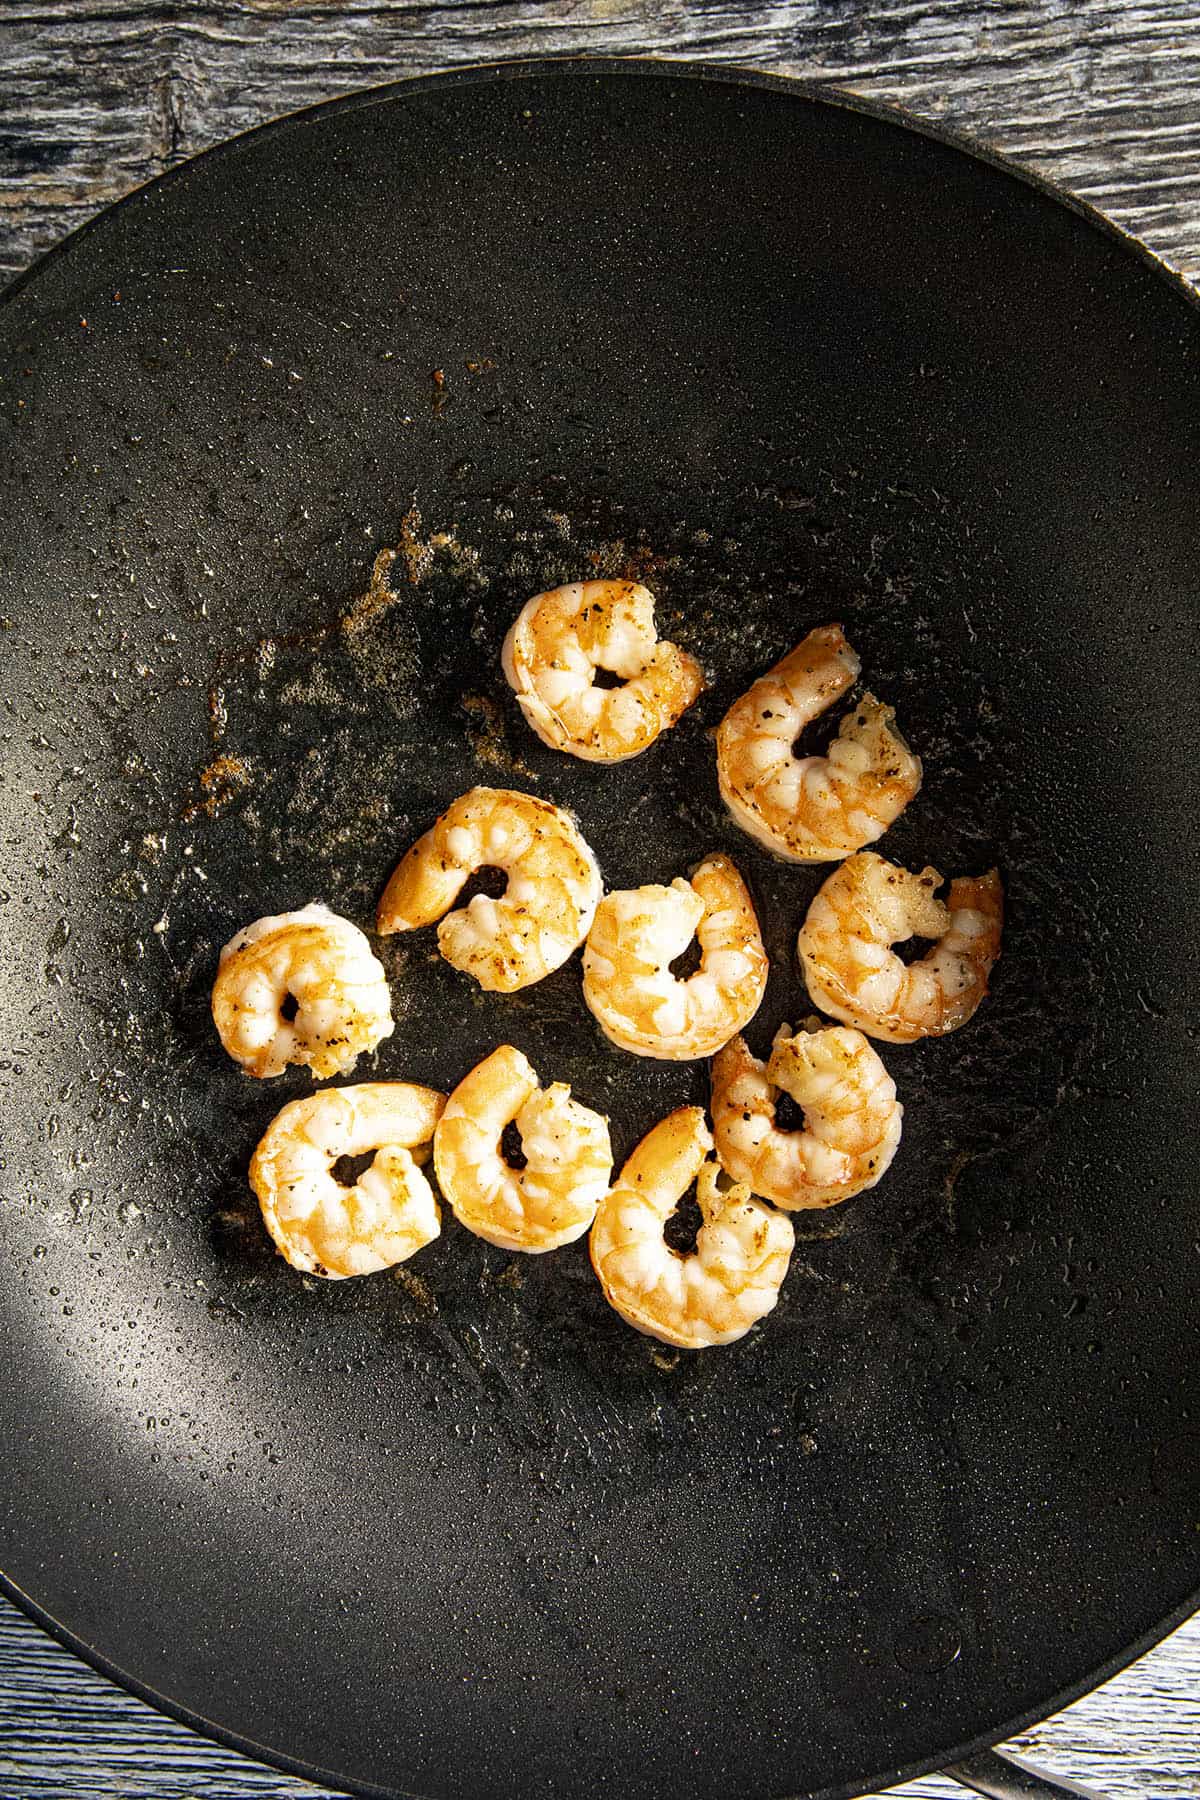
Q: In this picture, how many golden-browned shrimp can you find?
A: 10